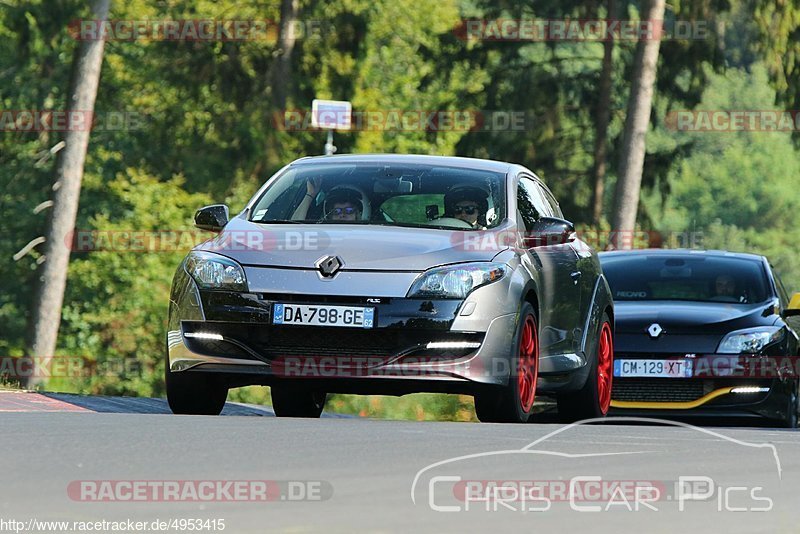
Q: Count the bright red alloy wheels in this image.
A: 2